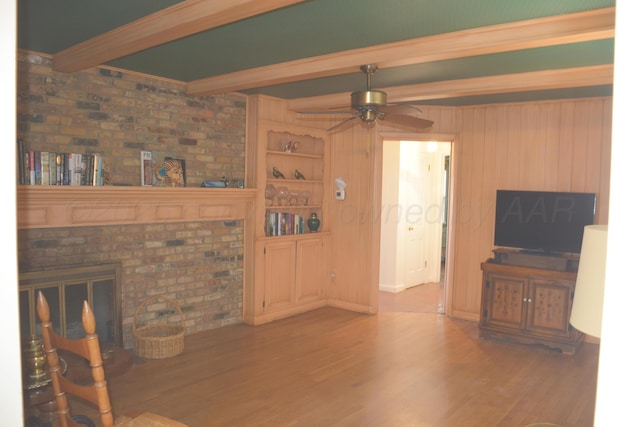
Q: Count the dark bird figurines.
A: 2